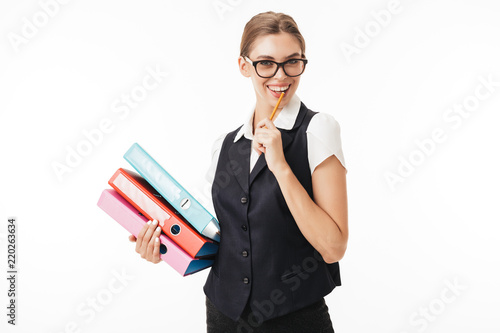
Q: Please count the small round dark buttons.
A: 4